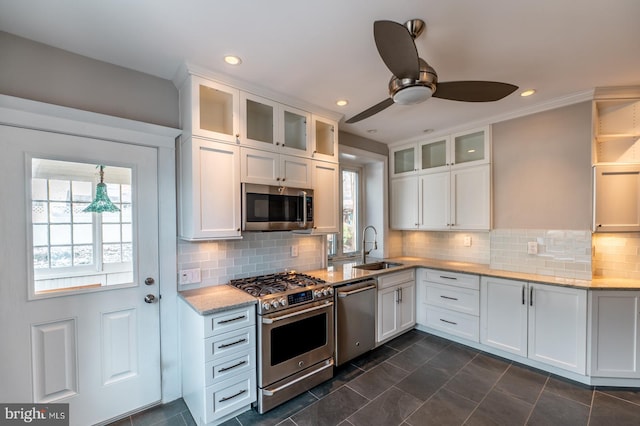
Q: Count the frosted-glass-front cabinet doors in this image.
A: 7